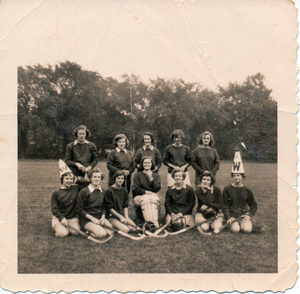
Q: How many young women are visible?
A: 12